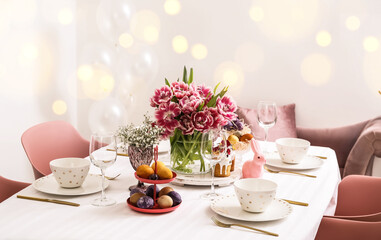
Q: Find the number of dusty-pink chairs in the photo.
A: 4